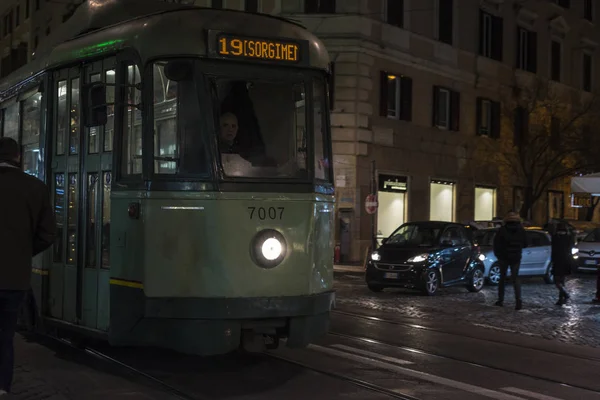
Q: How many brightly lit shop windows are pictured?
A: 3